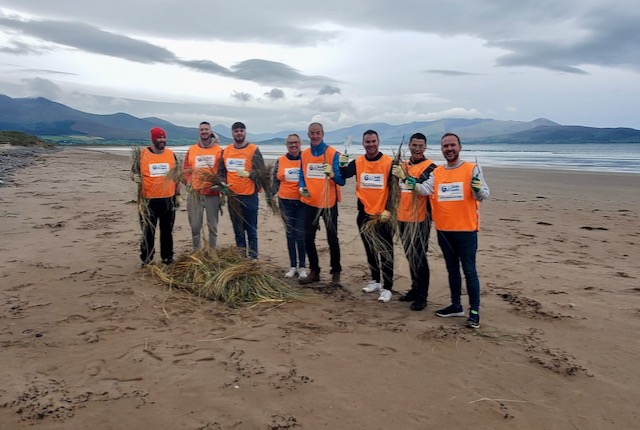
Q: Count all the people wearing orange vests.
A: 8